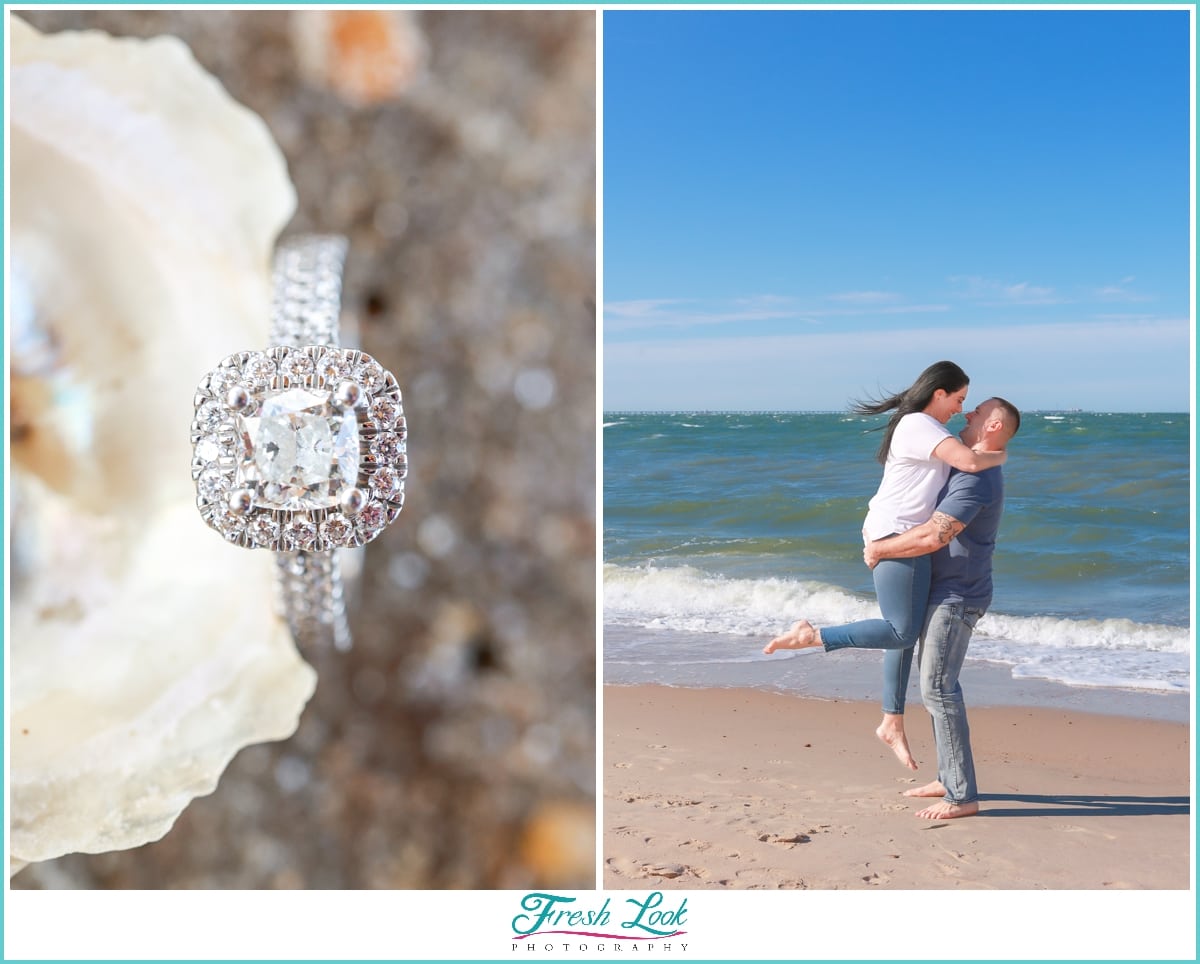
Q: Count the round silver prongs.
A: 4